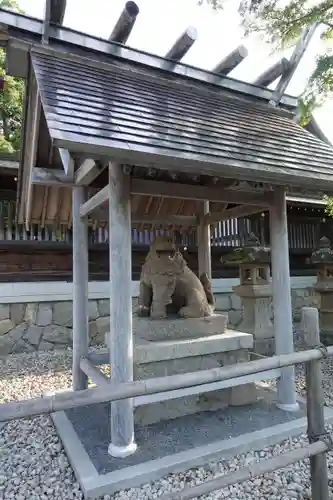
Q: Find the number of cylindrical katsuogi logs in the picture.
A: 5